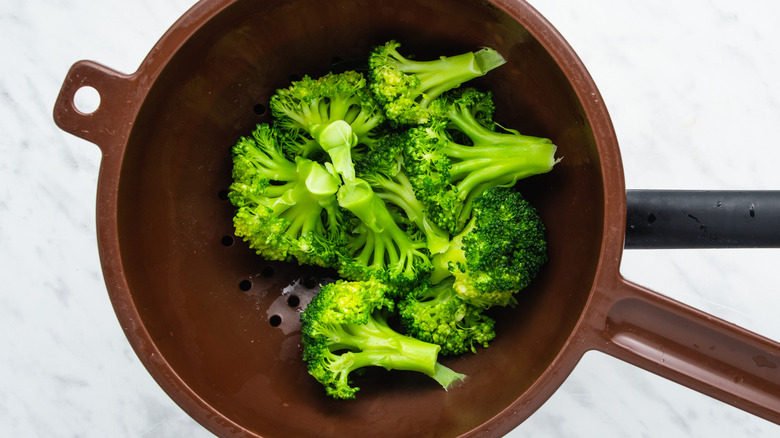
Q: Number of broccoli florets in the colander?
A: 9